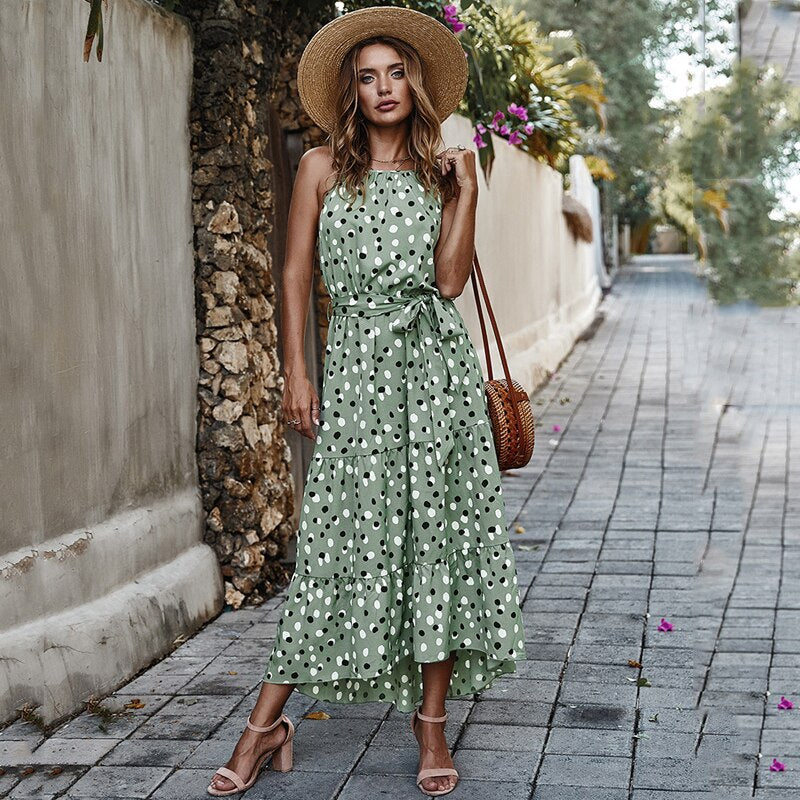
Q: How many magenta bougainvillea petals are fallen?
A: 4